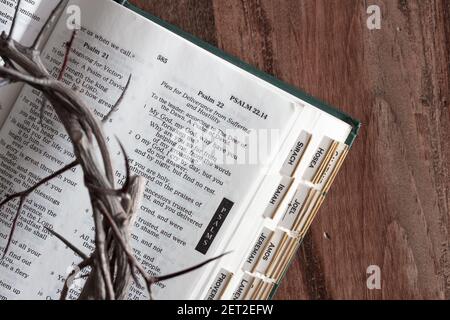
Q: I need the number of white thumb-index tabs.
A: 8